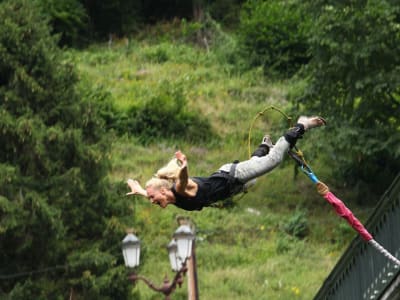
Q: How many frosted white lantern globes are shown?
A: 3